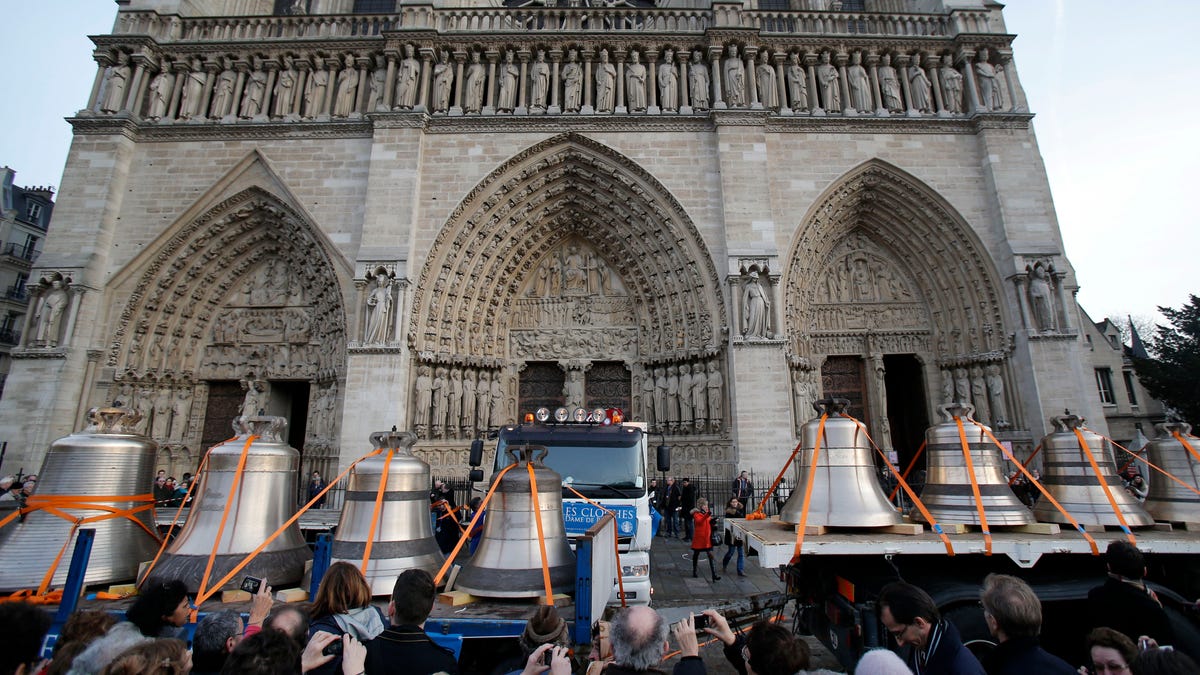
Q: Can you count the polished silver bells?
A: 8